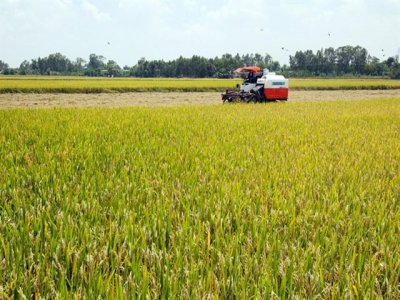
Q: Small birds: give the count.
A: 7